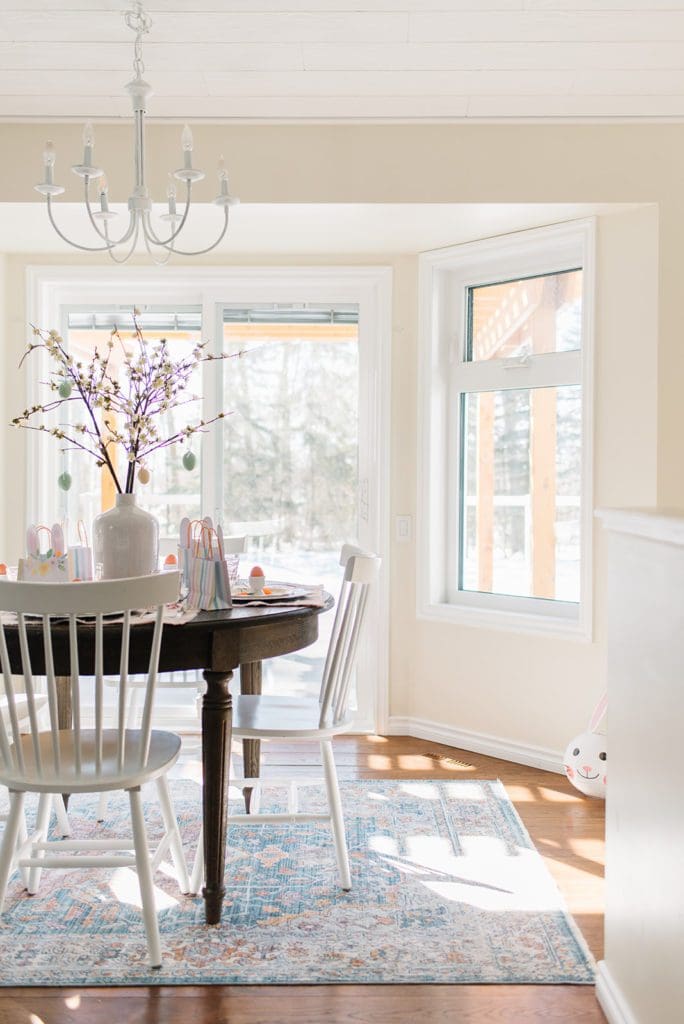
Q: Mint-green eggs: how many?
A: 3